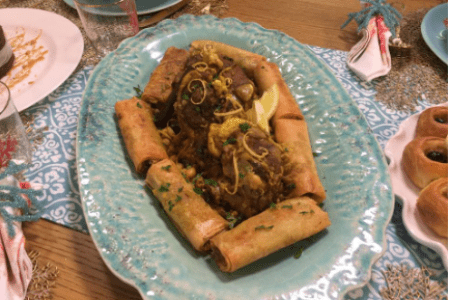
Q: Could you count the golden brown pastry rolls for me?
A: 7